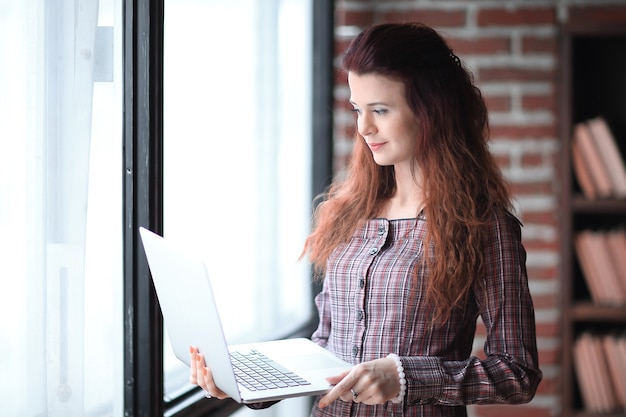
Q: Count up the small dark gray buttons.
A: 5